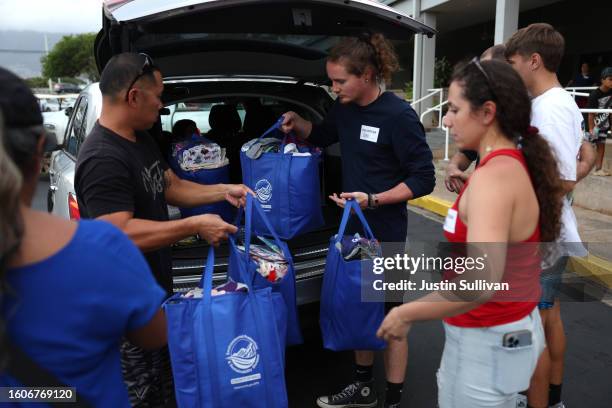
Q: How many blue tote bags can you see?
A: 5